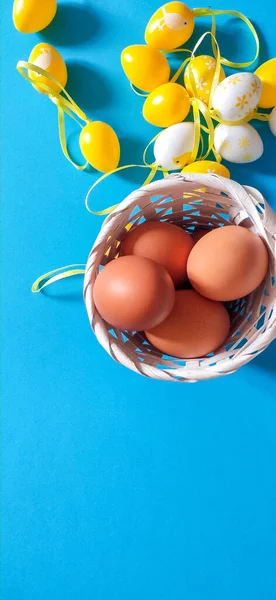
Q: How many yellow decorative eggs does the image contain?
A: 9